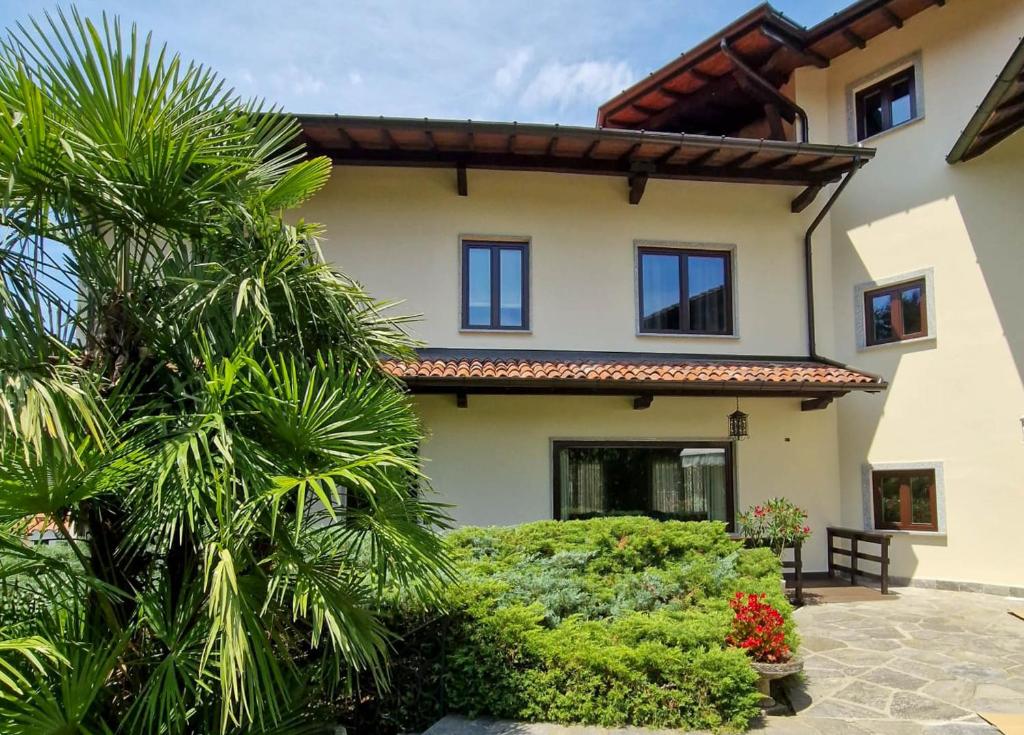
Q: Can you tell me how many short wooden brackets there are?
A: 6